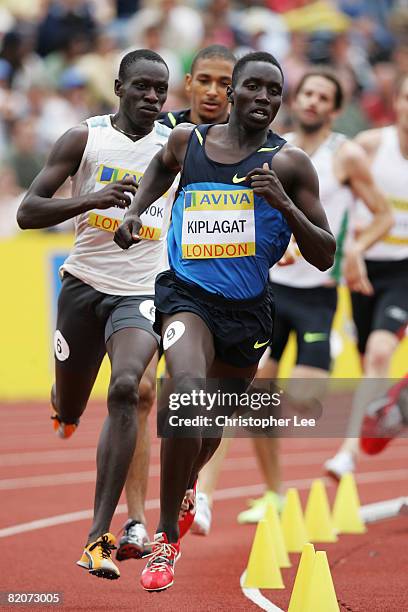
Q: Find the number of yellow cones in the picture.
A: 7